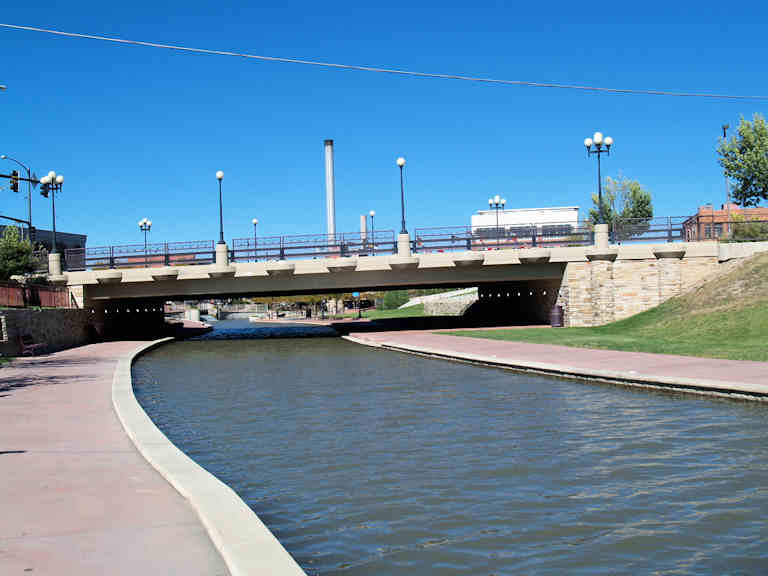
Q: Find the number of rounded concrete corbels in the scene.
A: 11